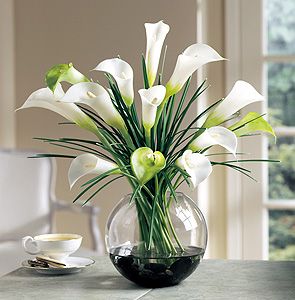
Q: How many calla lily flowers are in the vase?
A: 13